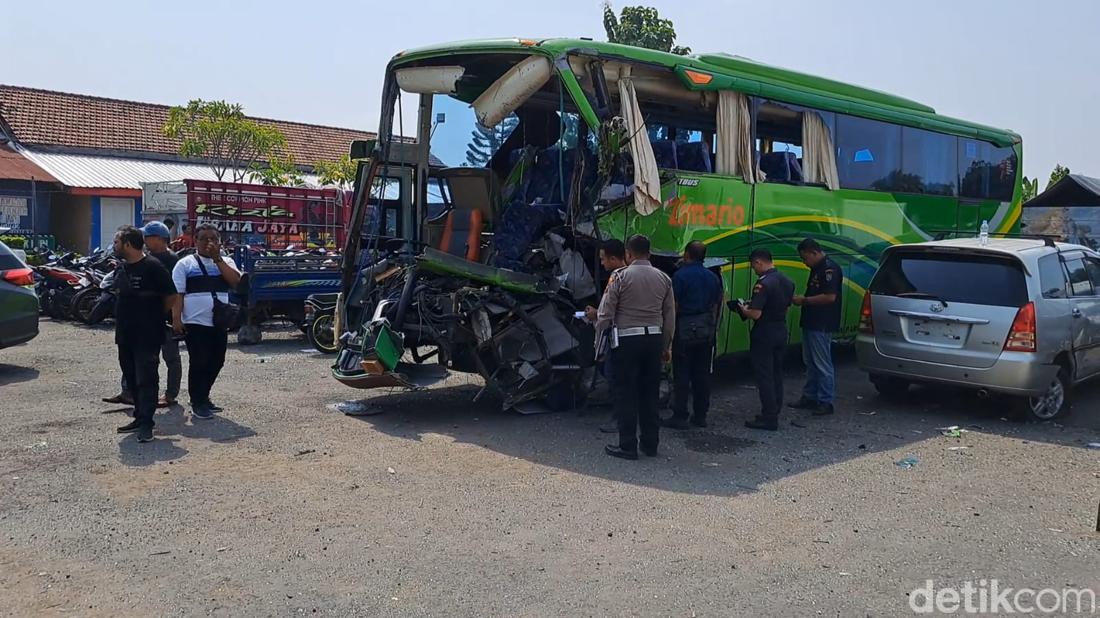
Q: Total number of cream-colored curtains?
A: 3